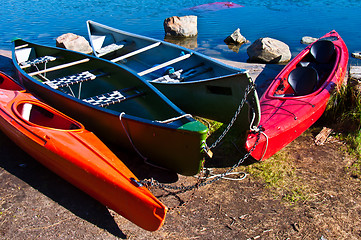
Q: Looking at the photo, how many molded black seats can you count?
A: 2